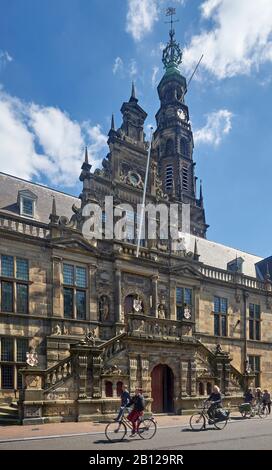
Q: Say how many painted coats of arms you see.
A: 3